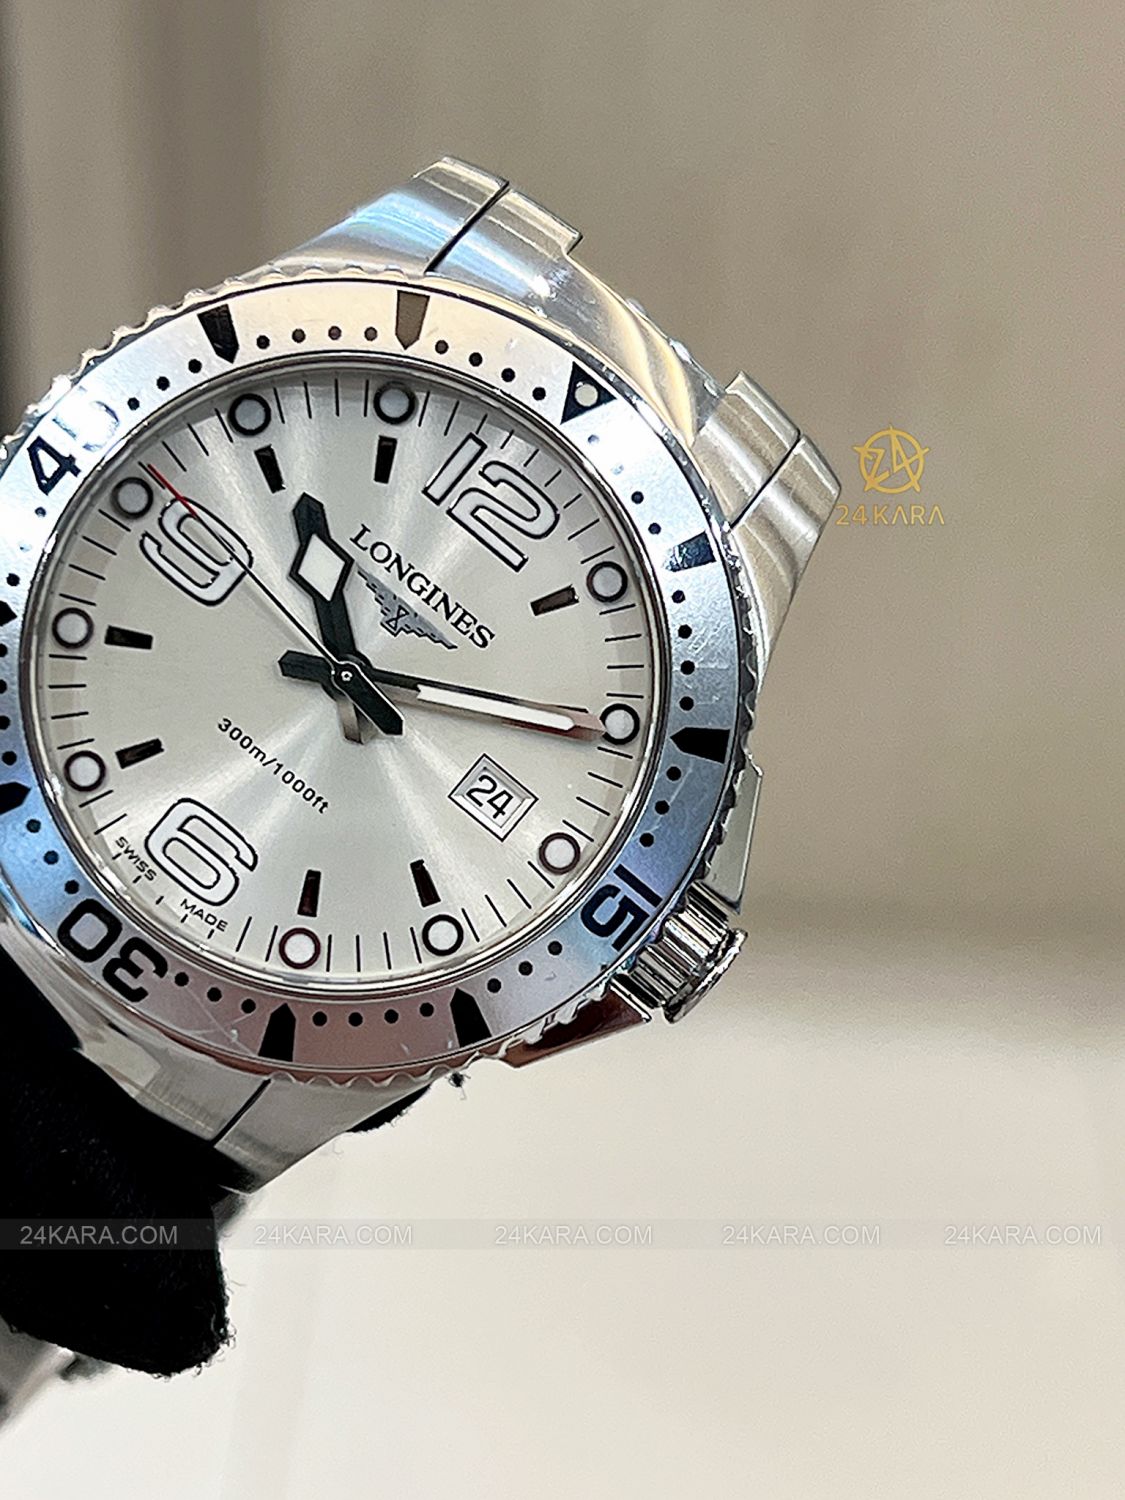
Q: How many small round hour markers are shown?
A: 10